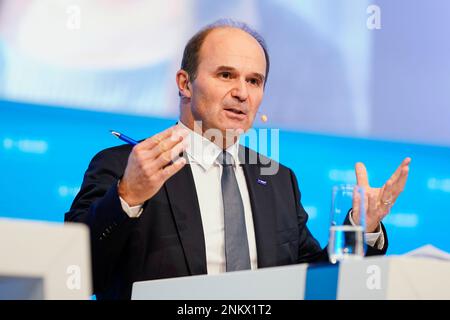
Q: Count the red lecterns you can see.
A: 0